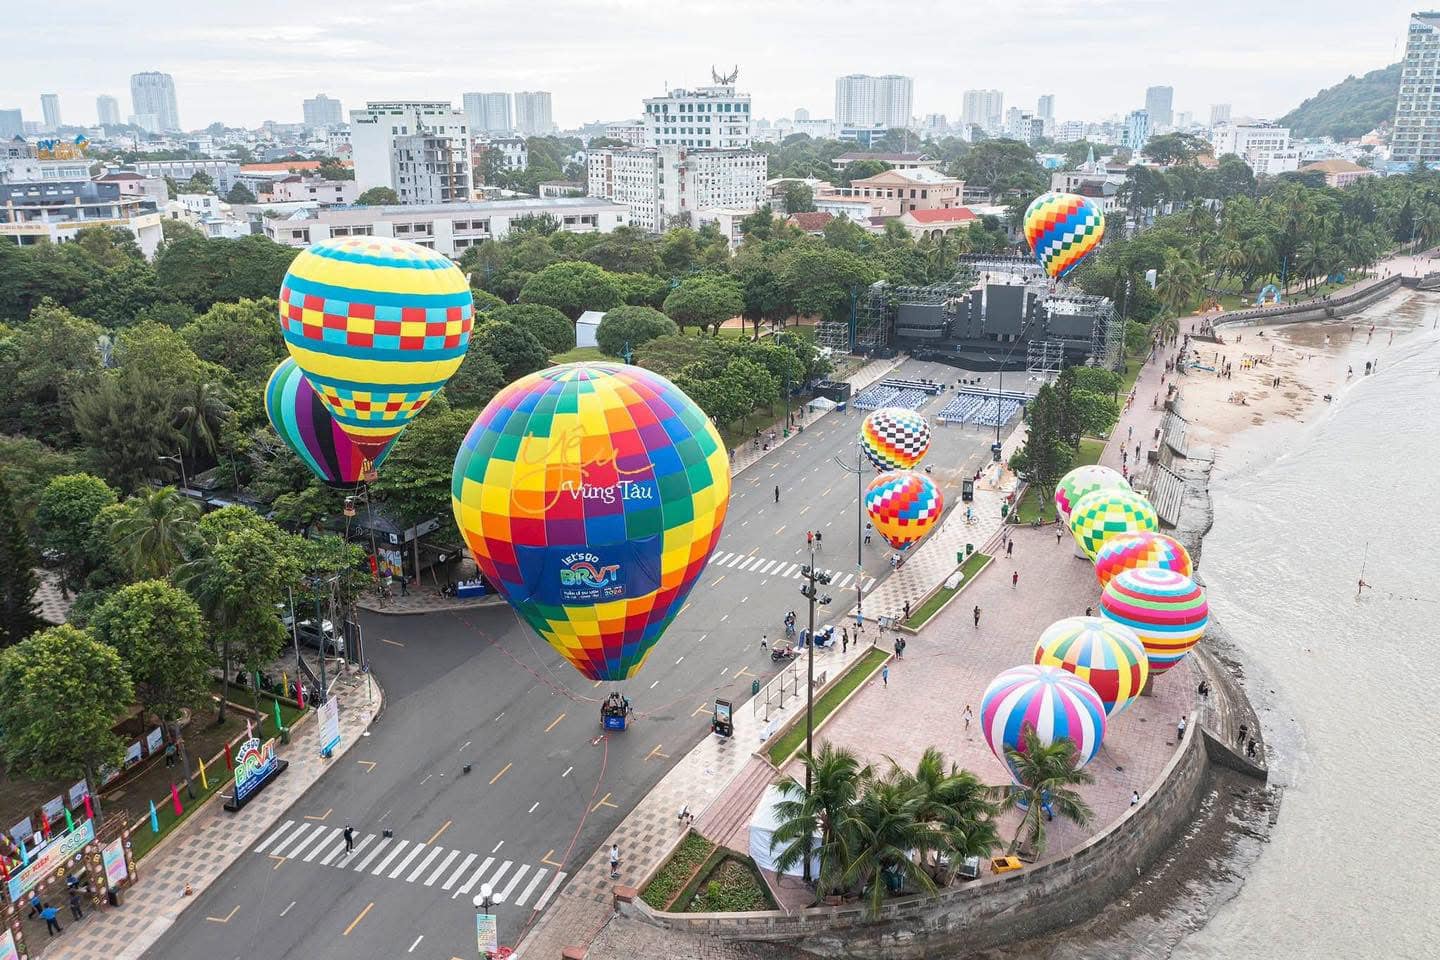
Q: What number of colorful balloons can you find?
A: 12